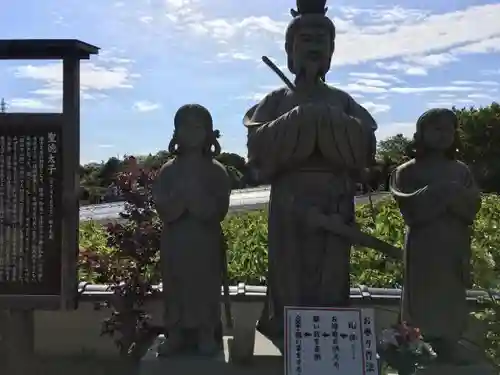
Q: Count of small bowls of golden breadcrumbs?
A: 0